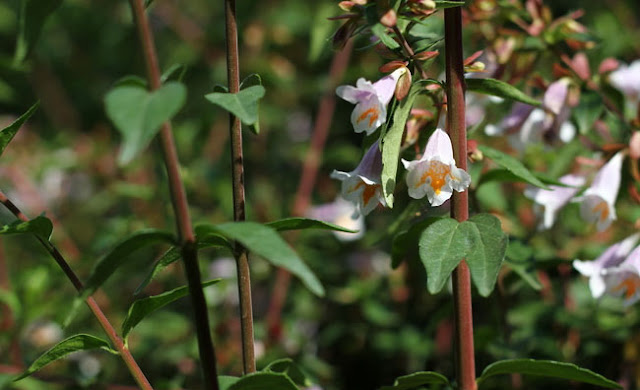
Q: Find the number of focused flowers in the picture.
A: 3